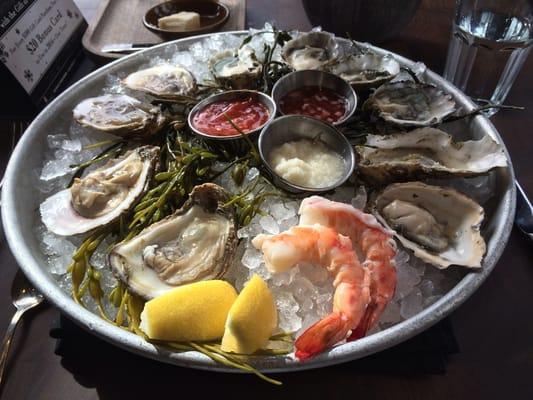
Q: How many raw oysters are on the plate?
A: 10